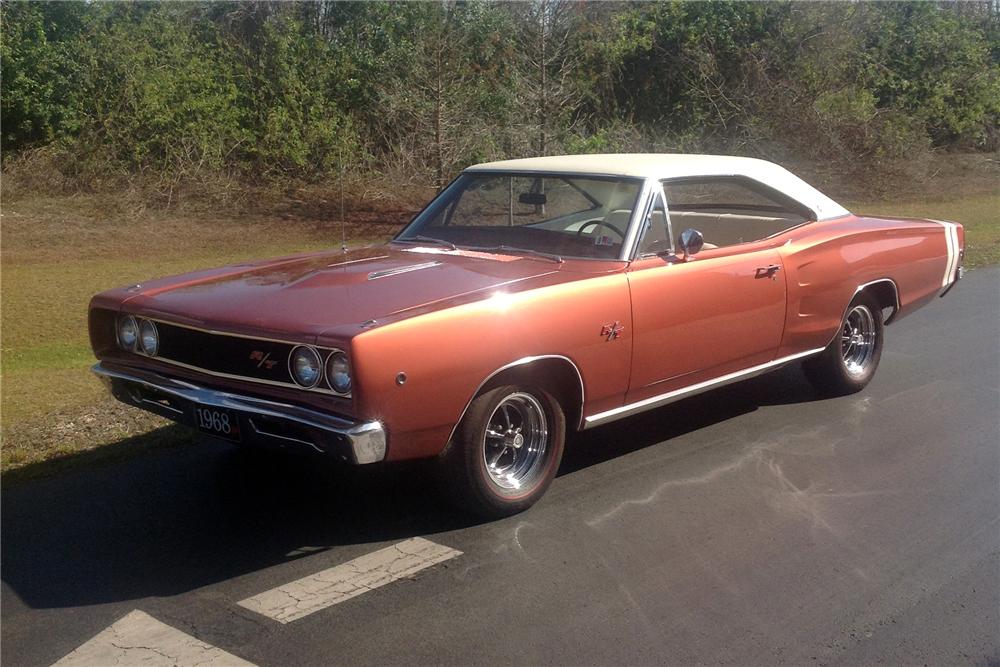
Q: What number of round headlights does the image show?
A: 4